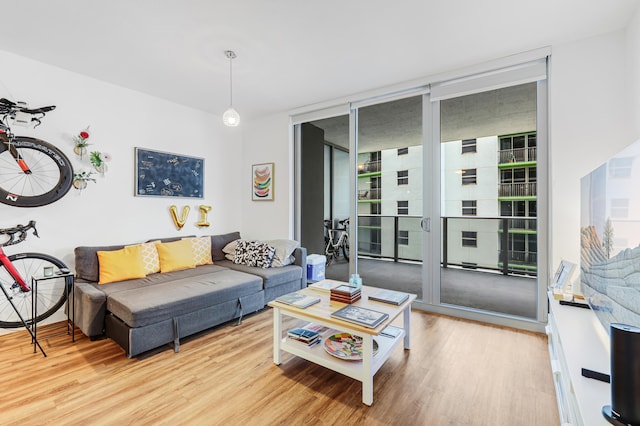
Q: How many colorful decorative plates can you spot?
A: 1